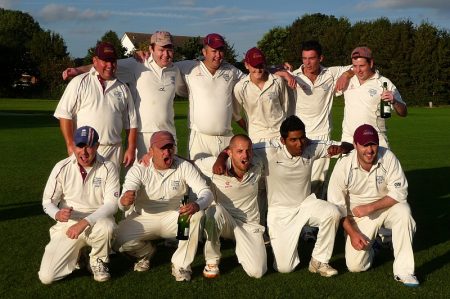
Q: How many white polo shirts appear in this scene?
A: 11